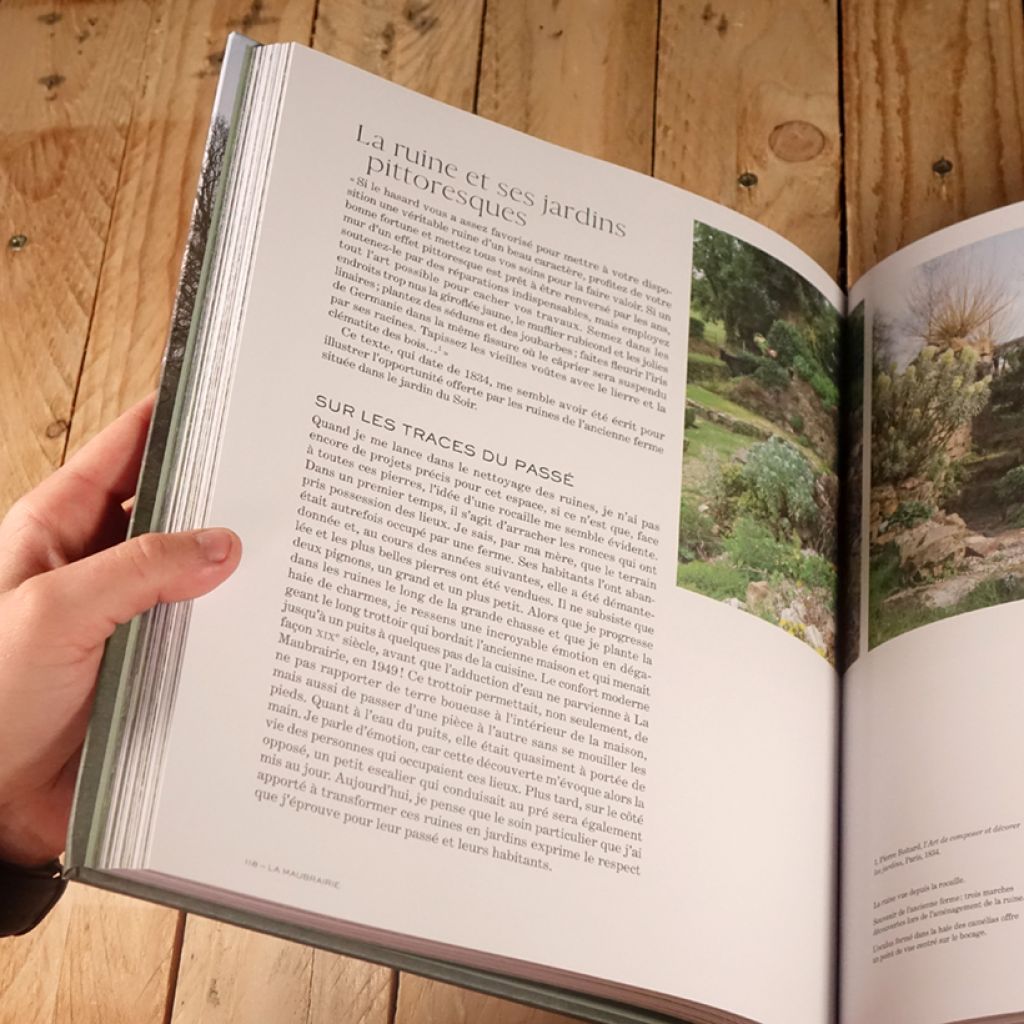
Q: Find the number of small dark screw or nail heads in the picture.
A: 3